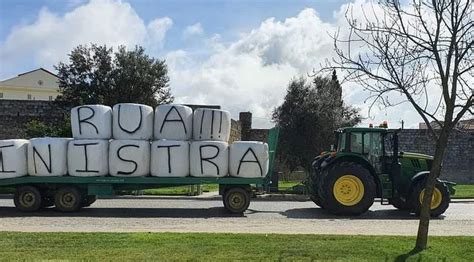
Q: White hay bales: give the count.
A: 11